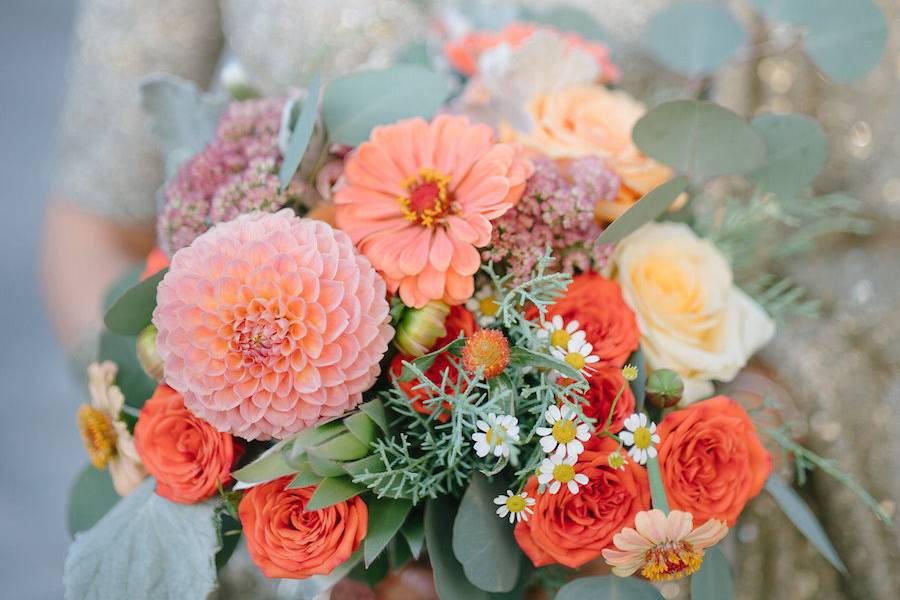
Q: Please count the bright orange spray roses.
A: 7